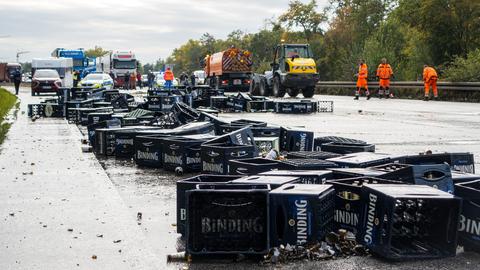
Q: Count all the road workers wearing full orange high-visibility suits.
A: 3